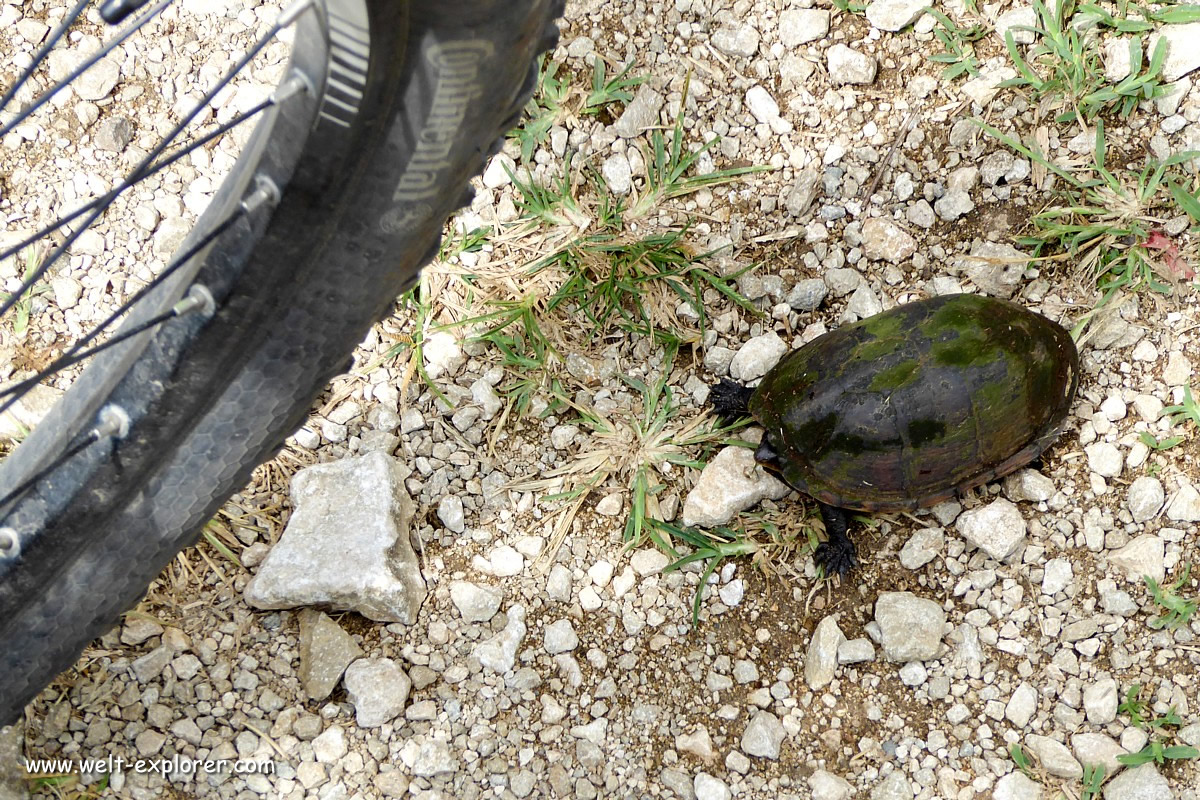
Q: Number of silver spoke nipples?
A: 6